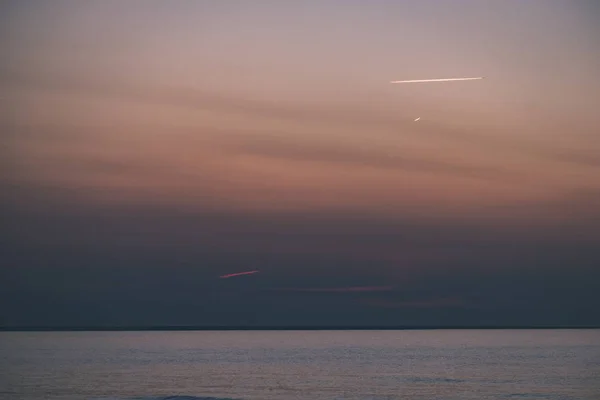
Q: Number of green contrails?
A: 0